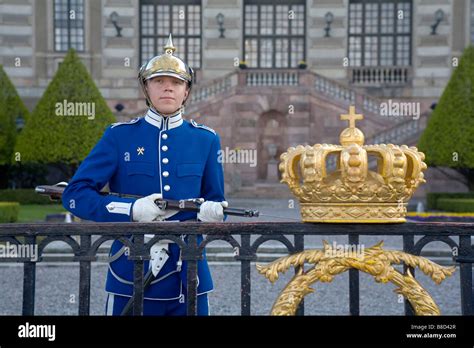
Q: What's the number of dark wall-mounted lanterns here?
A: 4